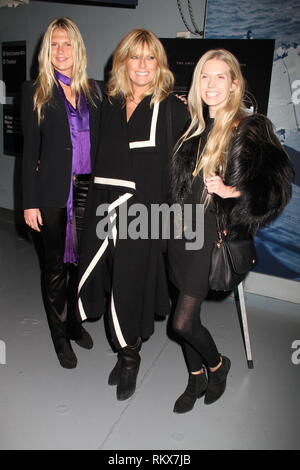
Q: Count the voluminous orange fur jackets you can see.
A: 0